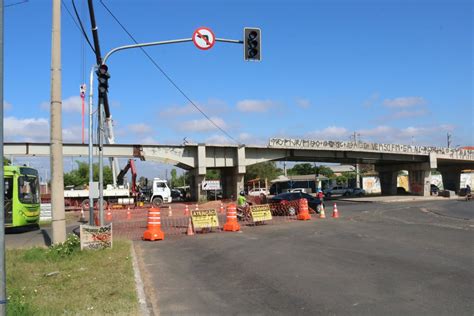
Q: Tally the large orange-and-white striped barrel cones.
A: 3